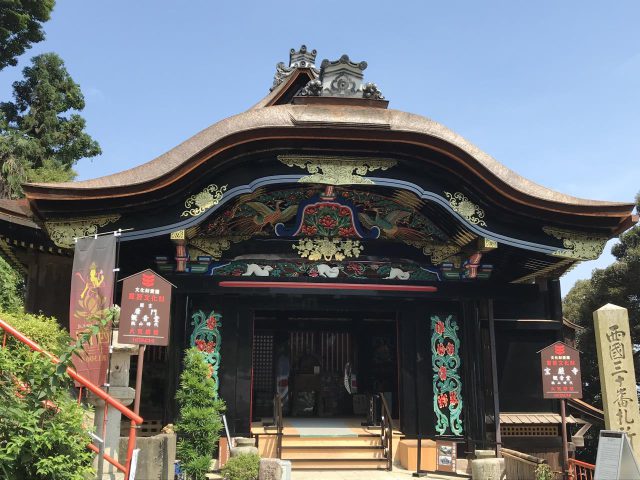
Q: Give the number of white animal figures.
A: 3